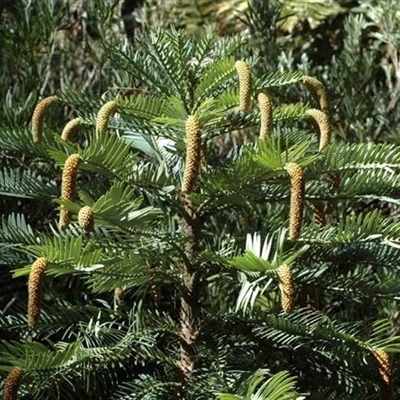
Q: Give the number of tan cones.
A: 15